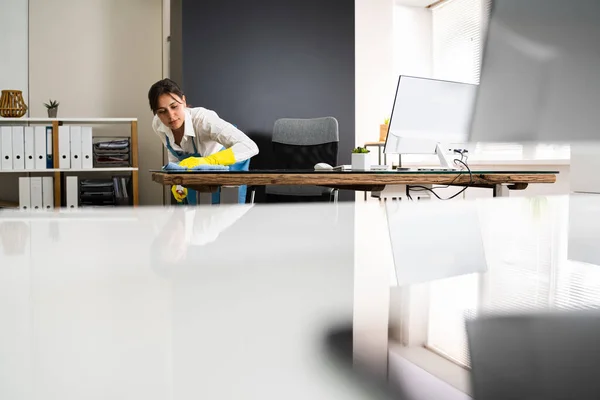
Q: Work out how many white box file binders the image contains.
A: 11